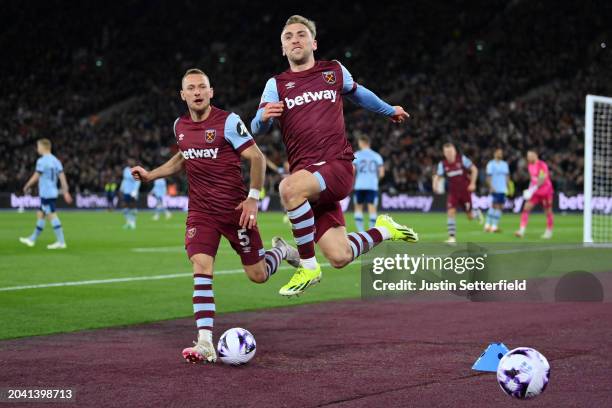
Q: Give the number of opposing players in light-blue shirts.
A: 5